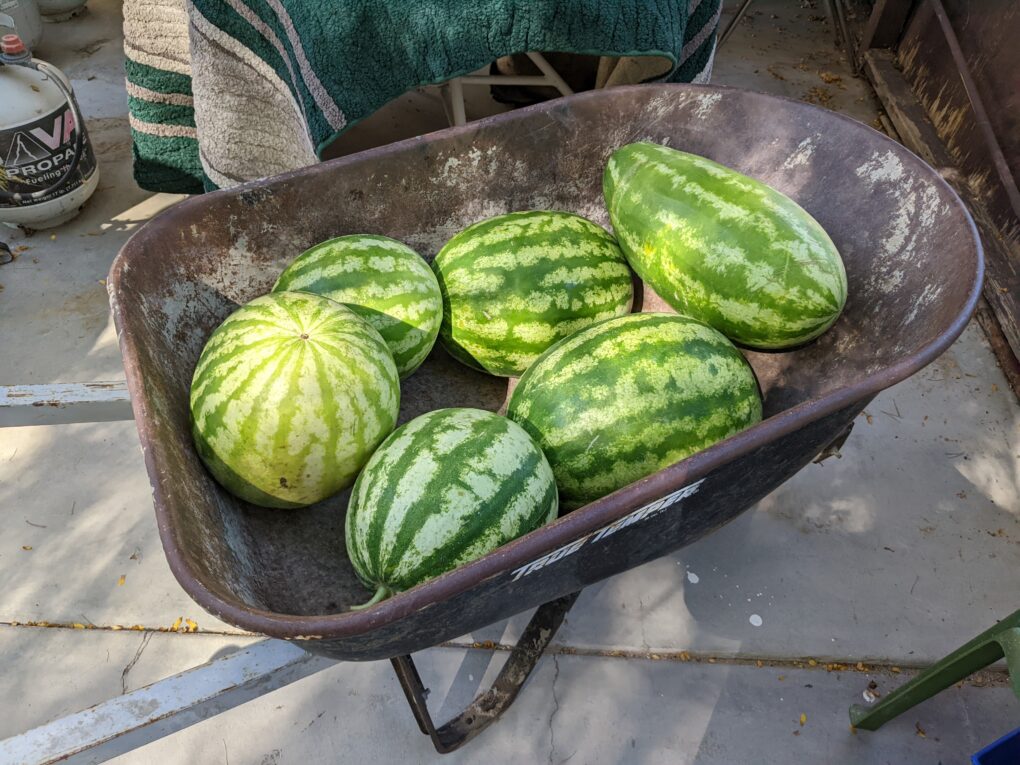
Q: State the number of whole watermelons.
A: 6